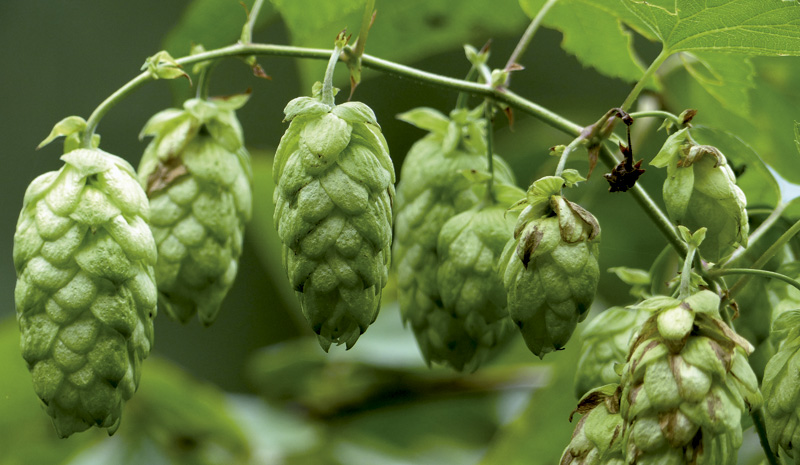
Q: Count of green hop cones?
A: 11